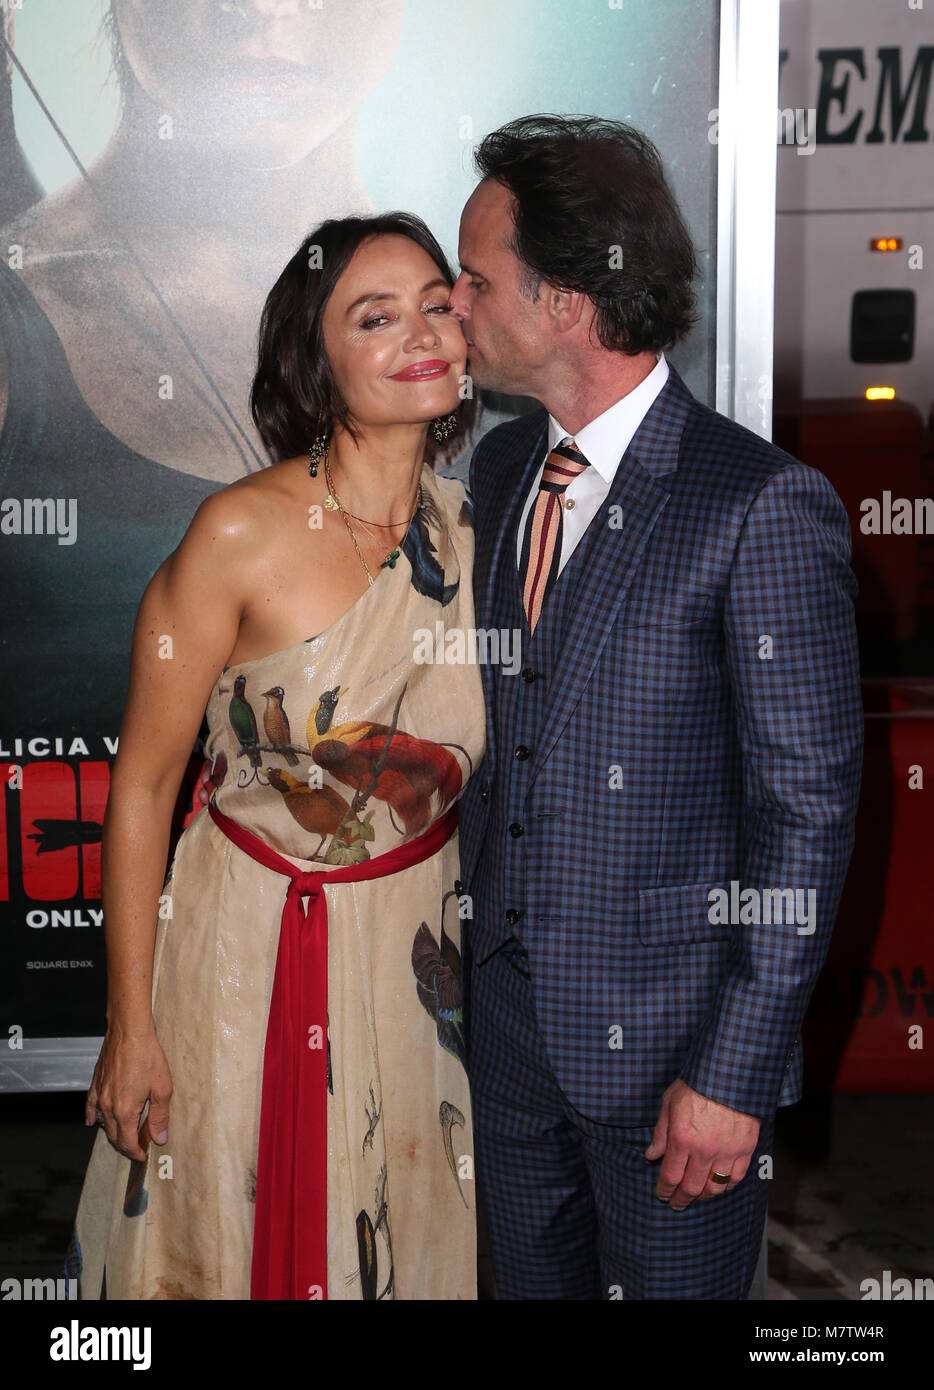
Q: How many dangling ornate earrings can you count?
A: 2